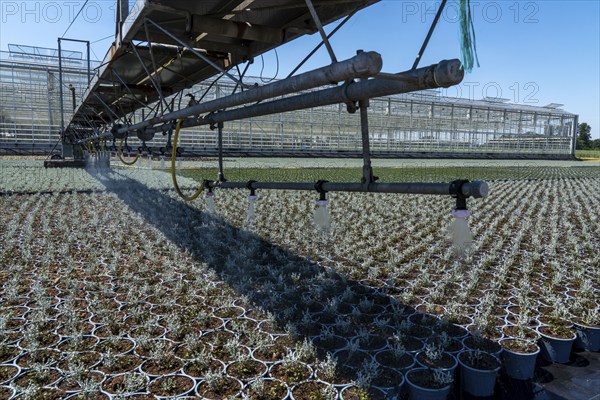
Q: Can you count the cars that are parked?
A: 0